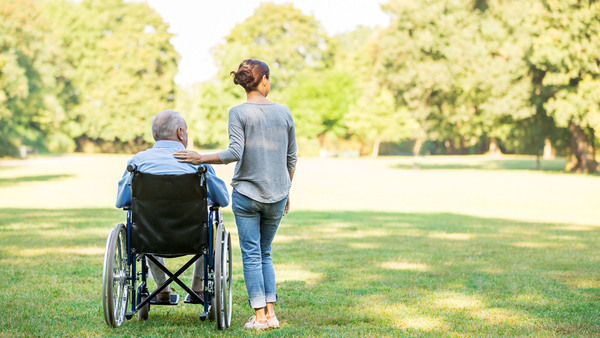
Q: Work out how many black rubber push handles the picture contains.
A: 2